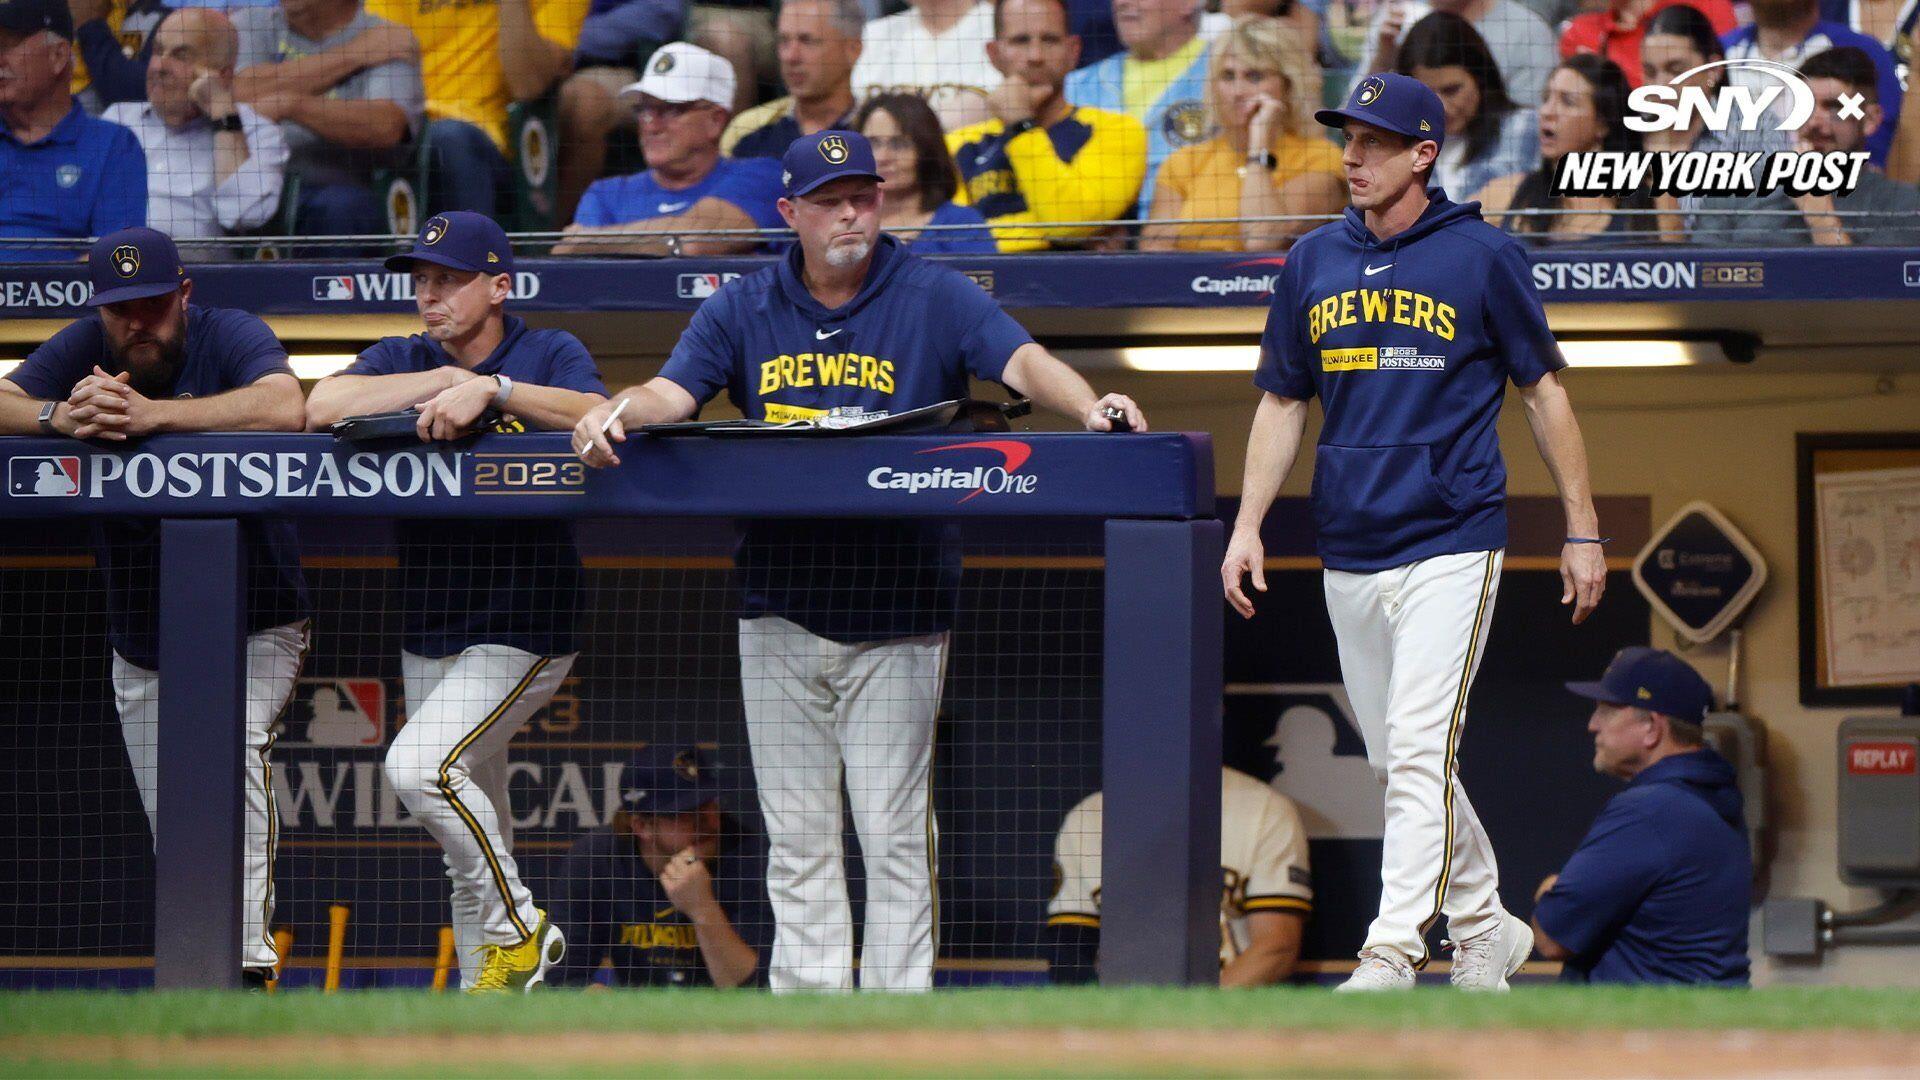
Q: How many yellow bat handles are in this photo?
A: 3